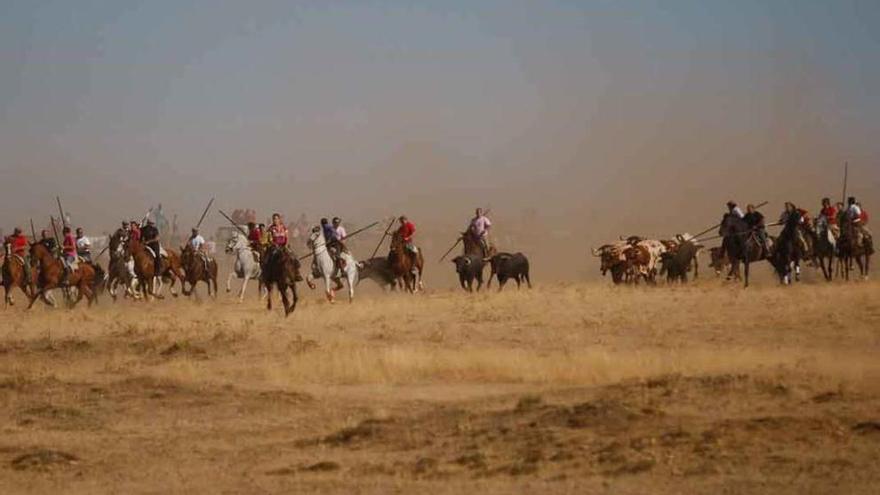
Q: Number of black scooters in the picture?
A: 0